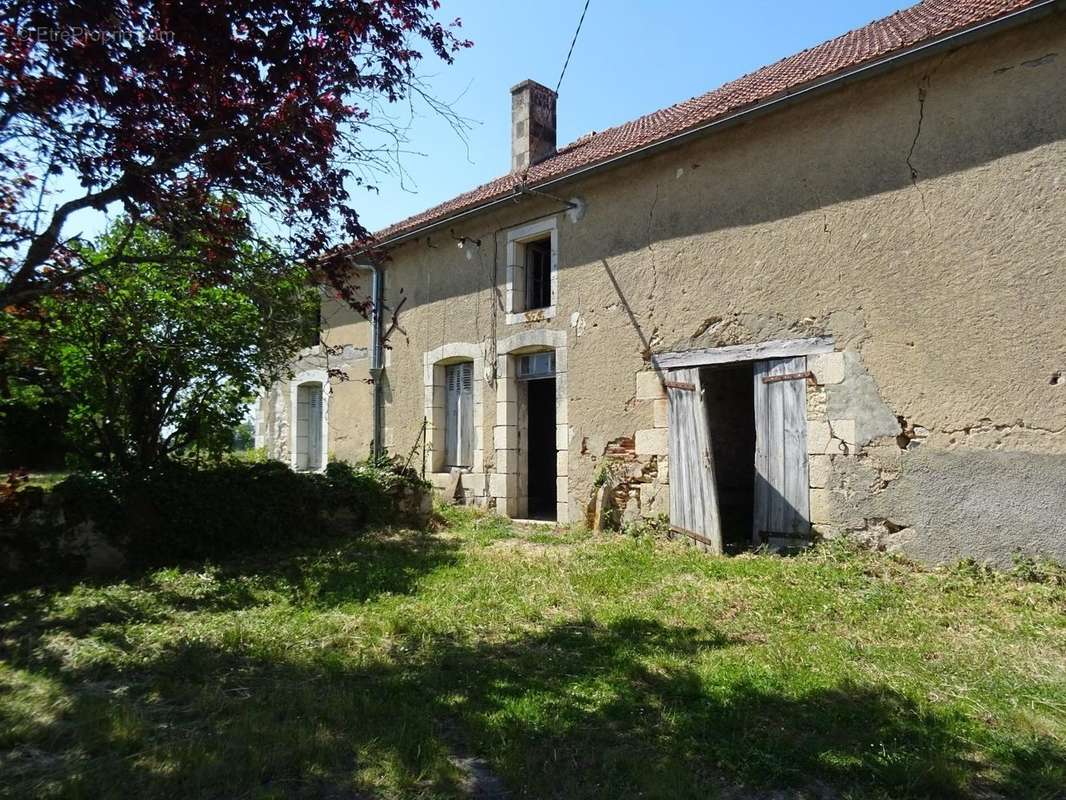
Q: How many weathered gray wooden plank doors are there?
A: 2